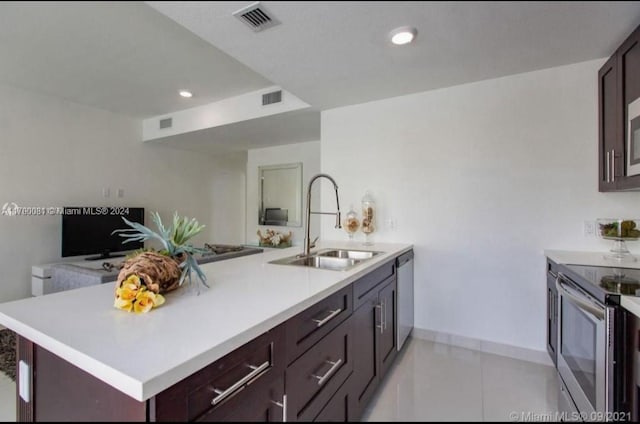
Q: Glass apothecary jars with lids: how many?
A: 2